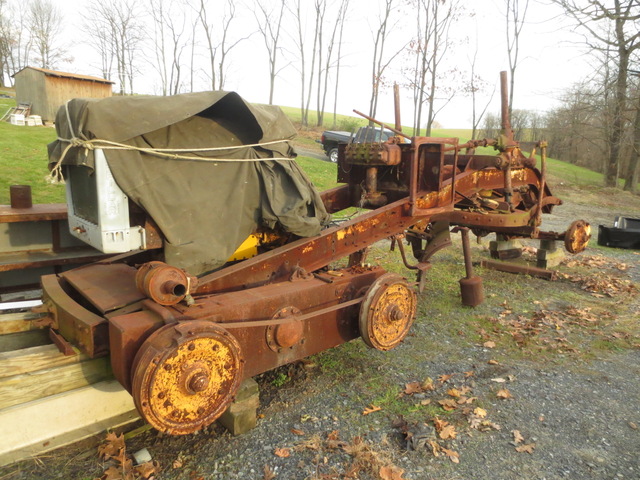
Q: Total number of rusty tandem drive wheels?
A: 2